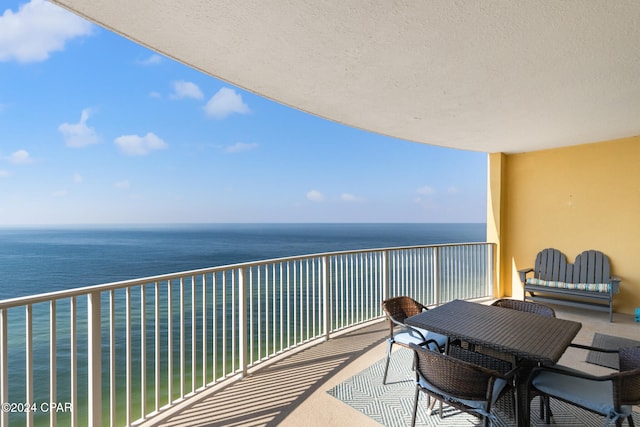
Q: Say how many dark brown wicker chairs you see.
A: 4